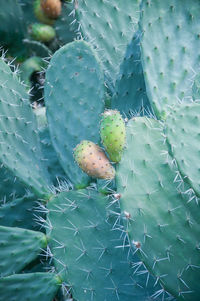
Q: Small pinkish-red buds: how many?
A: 3